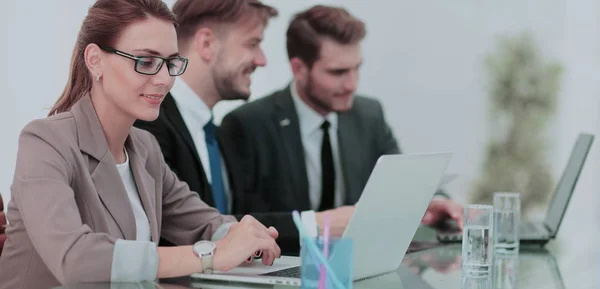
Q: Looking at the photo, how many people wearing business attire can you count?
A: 3